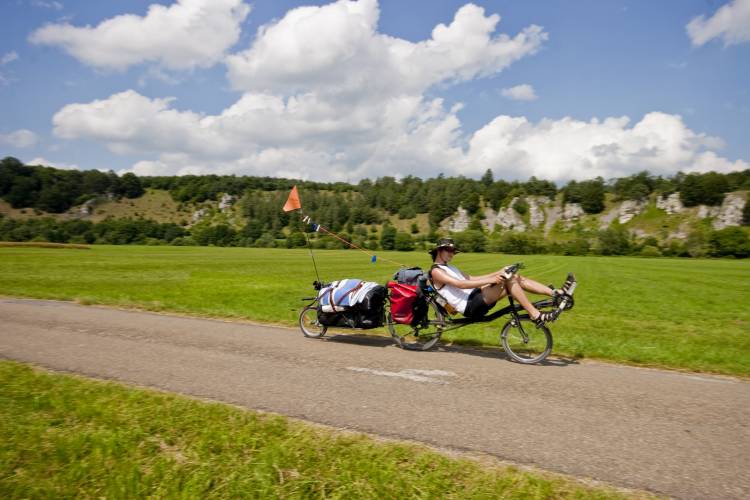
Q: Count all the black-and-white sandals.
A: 2